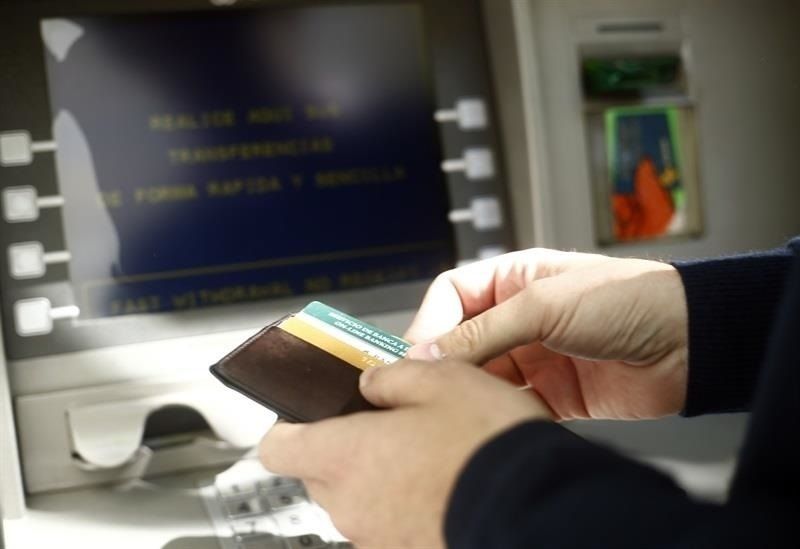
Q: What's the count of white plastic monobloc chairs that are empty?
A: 0